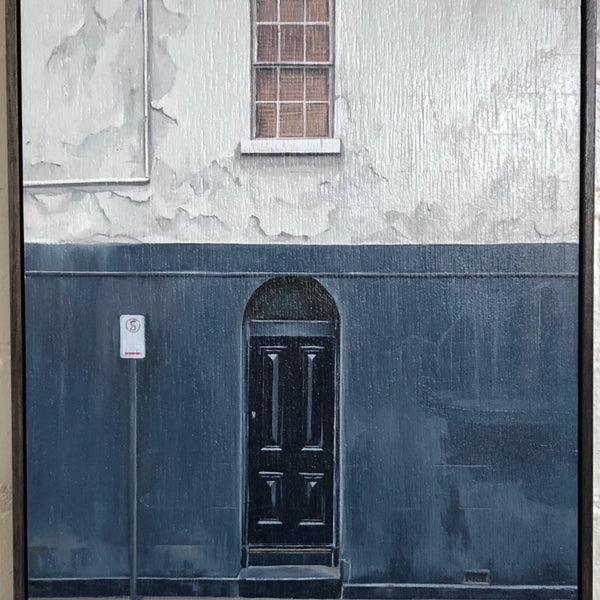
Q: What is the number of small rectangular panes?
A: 12